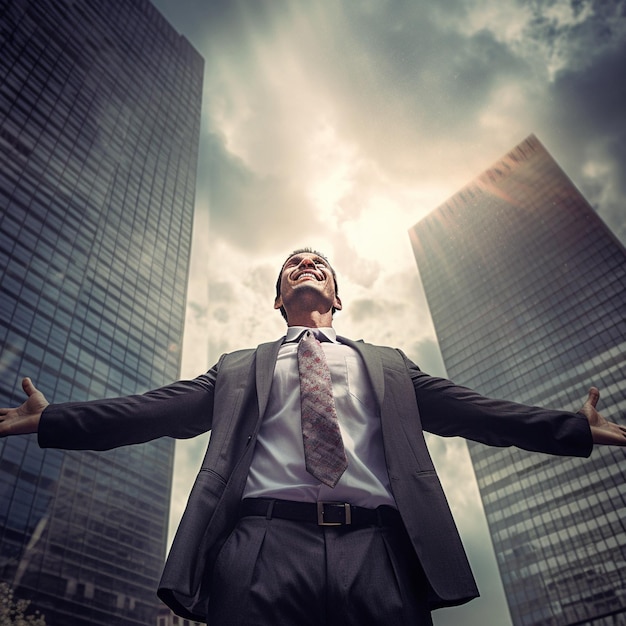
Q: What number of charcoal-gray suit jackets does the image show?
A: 1